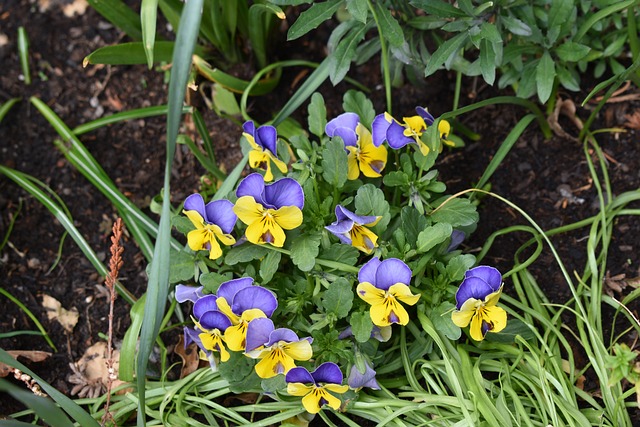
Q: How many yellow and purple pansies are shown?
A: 13